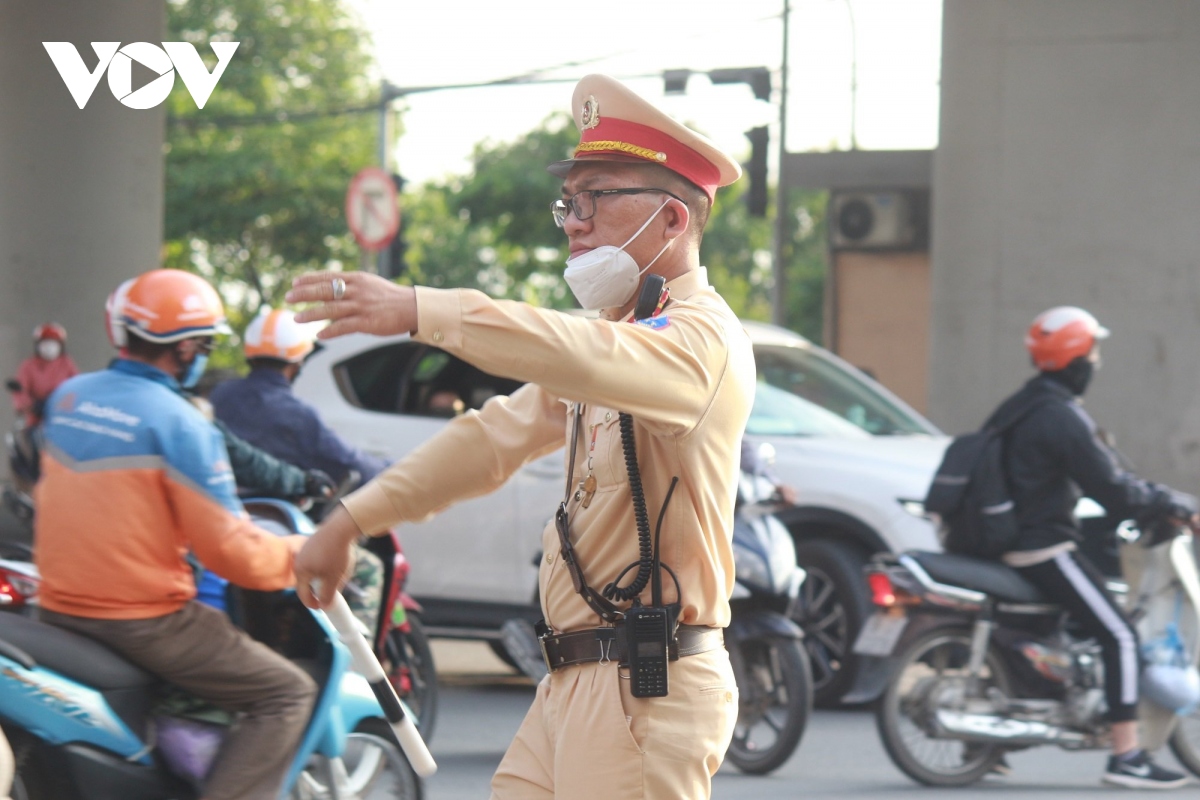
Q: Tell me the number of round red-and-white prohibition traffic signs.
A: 1